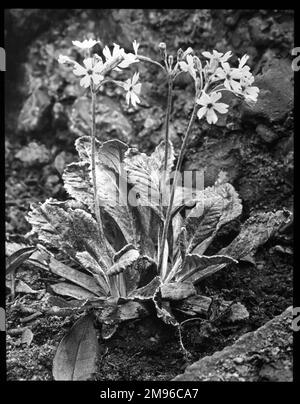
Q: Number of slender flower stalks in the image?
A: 3